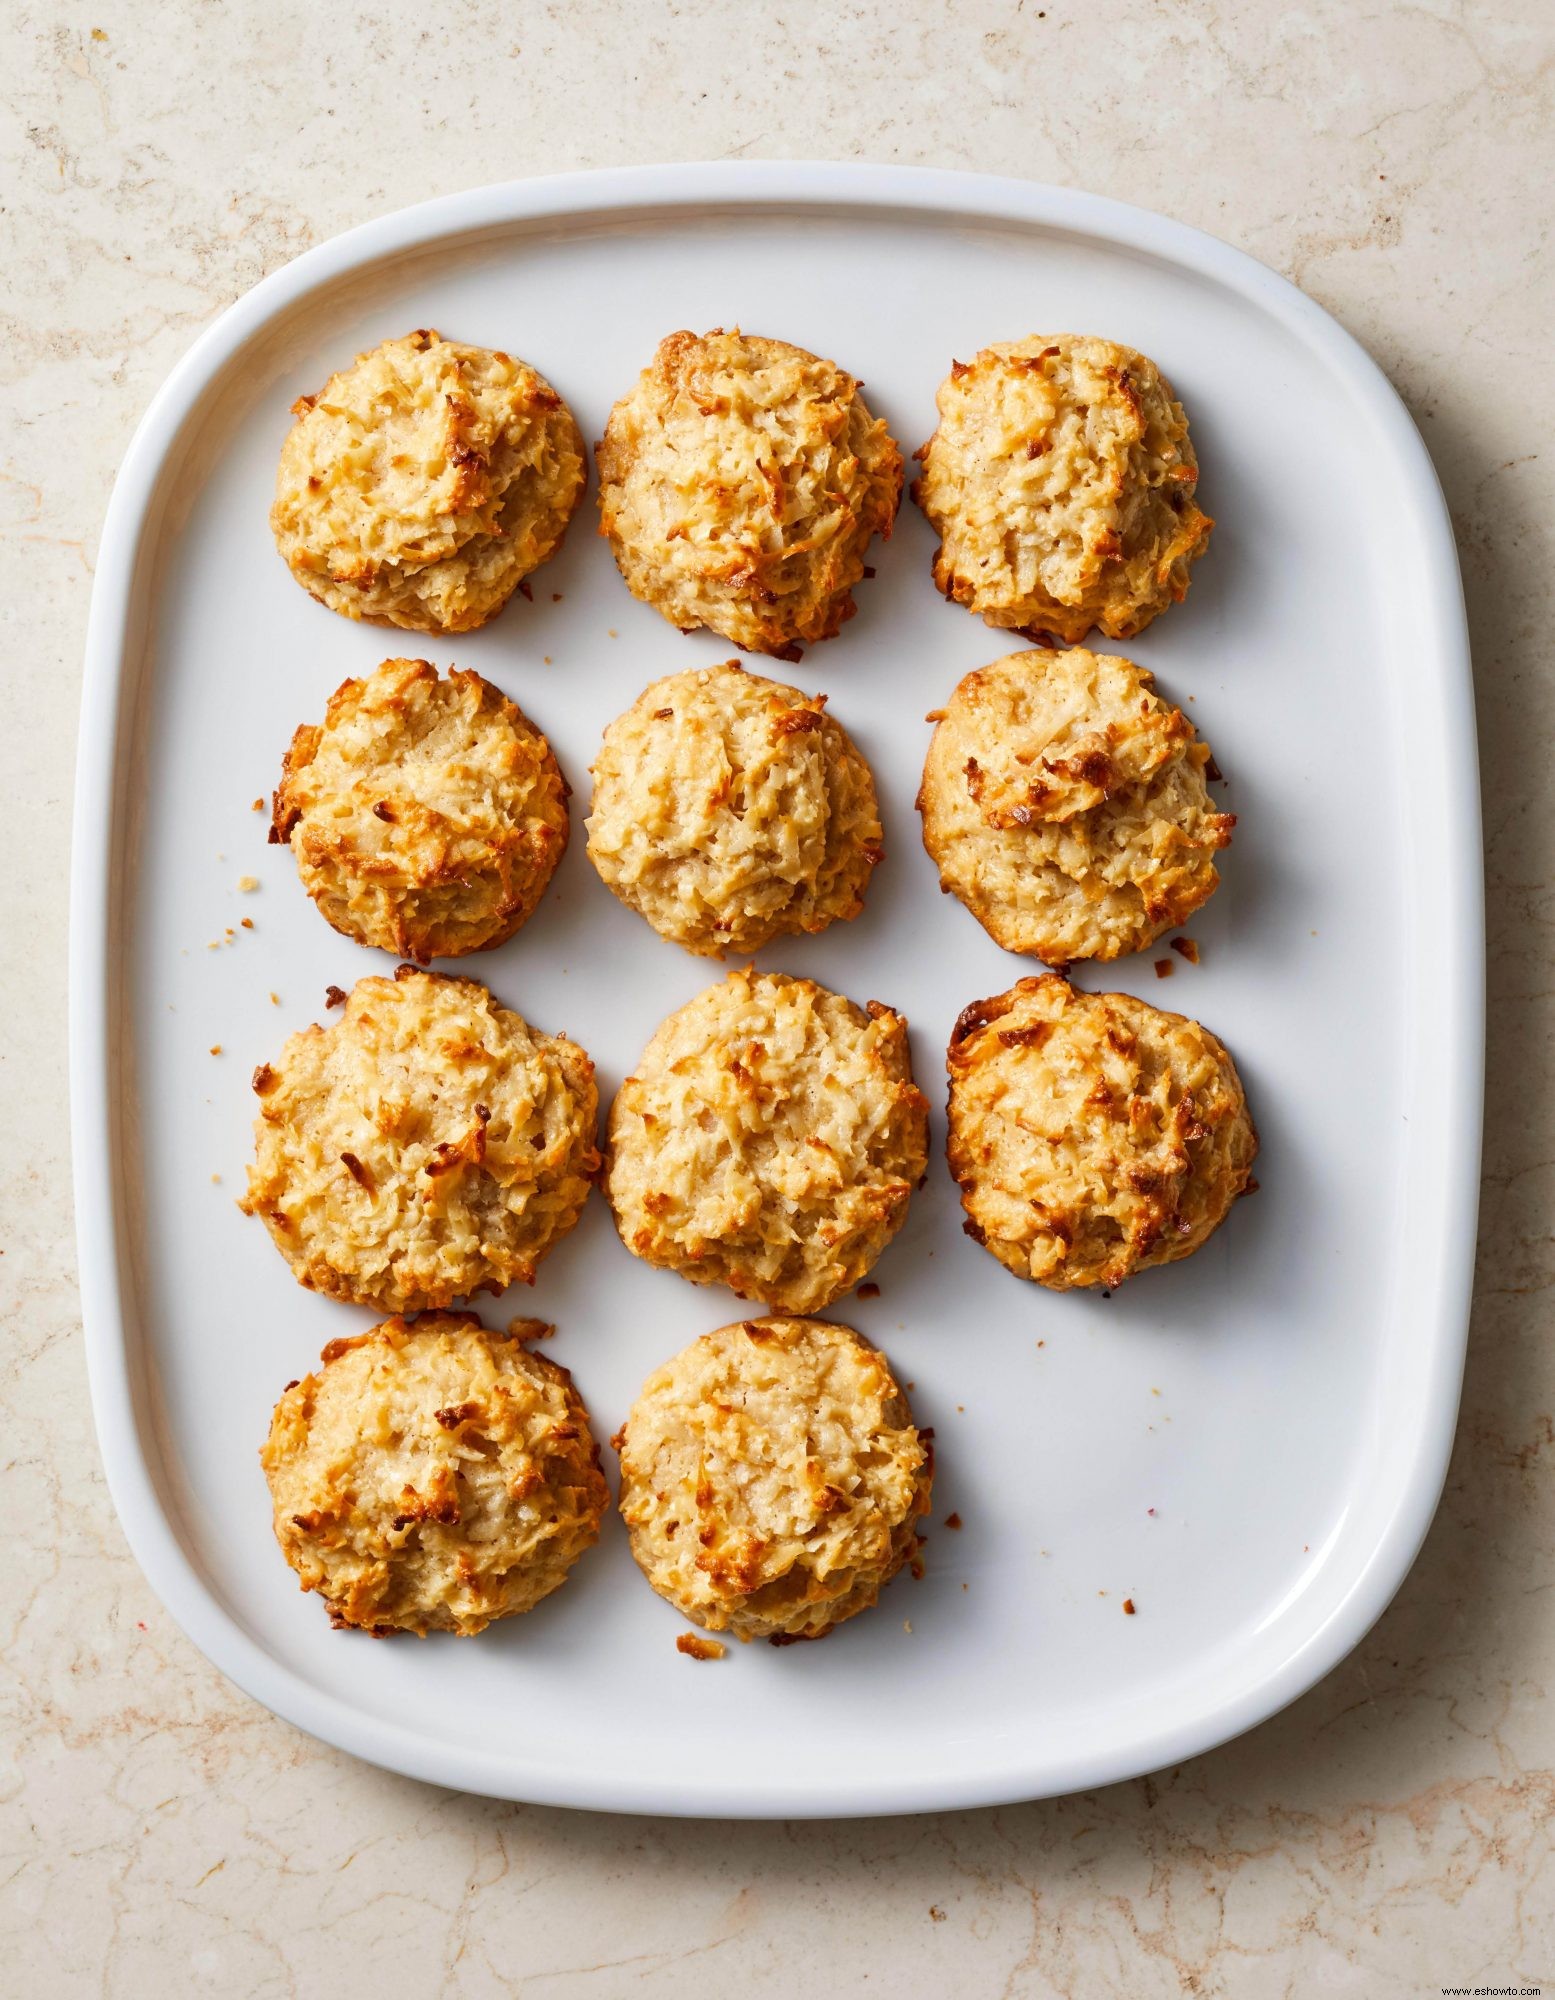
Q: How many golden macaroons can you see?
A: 11